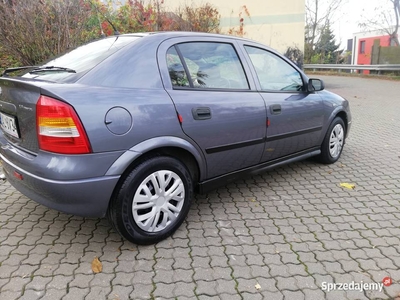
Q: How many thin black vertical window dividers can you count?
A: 1